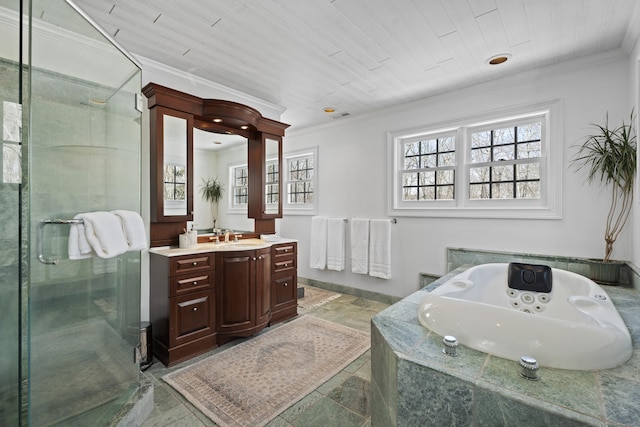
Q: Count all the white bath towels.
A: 6